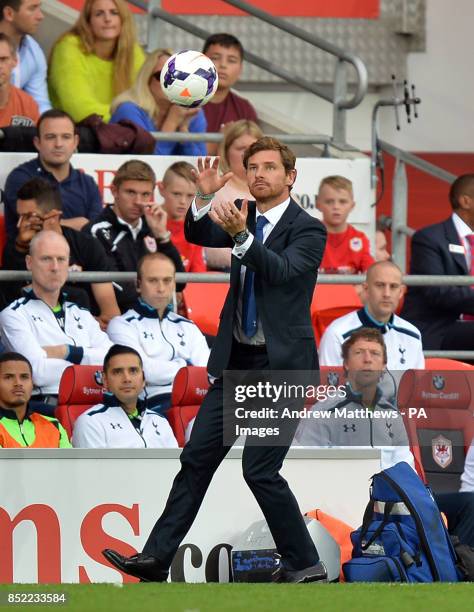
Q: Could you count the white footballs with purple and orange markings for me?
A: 1